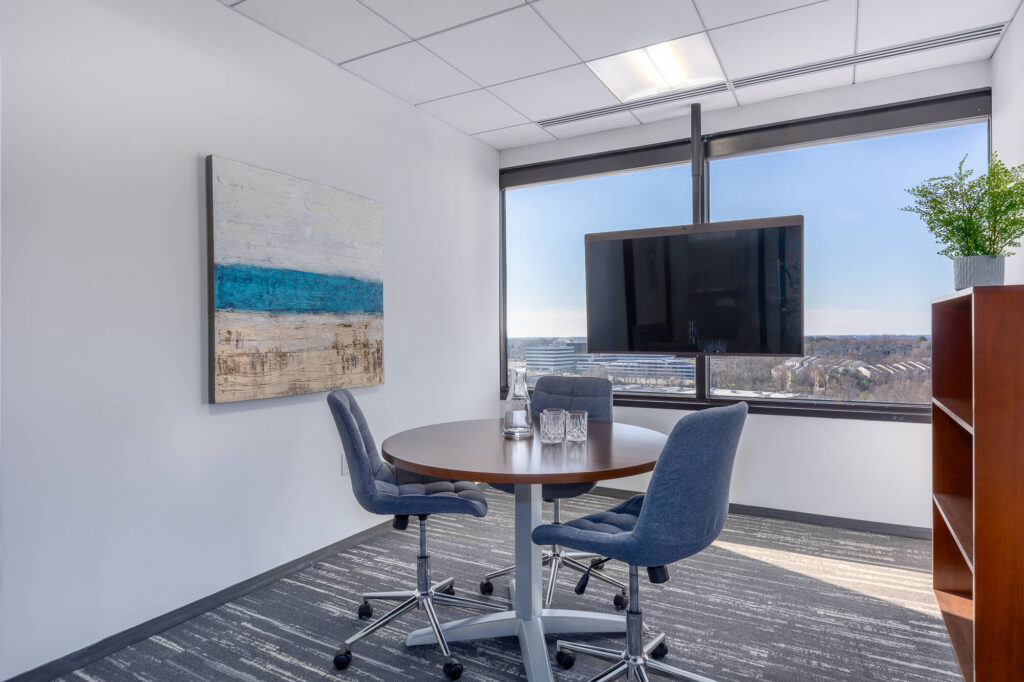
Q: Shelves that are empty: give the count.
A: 3